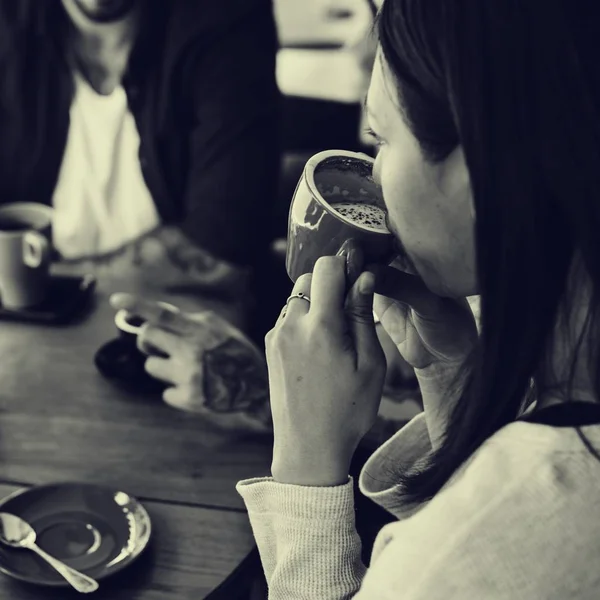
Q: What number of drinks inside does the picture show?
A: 3